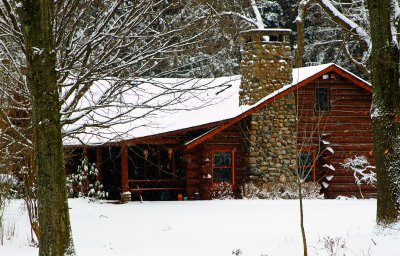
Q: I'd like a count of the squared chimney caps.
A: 1